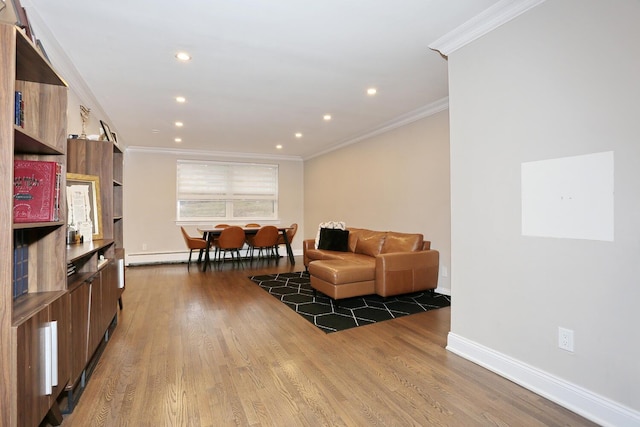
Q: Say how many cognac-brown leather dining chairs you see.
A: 6